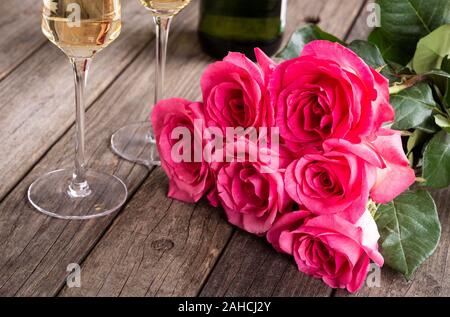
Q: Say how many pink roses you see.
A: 6